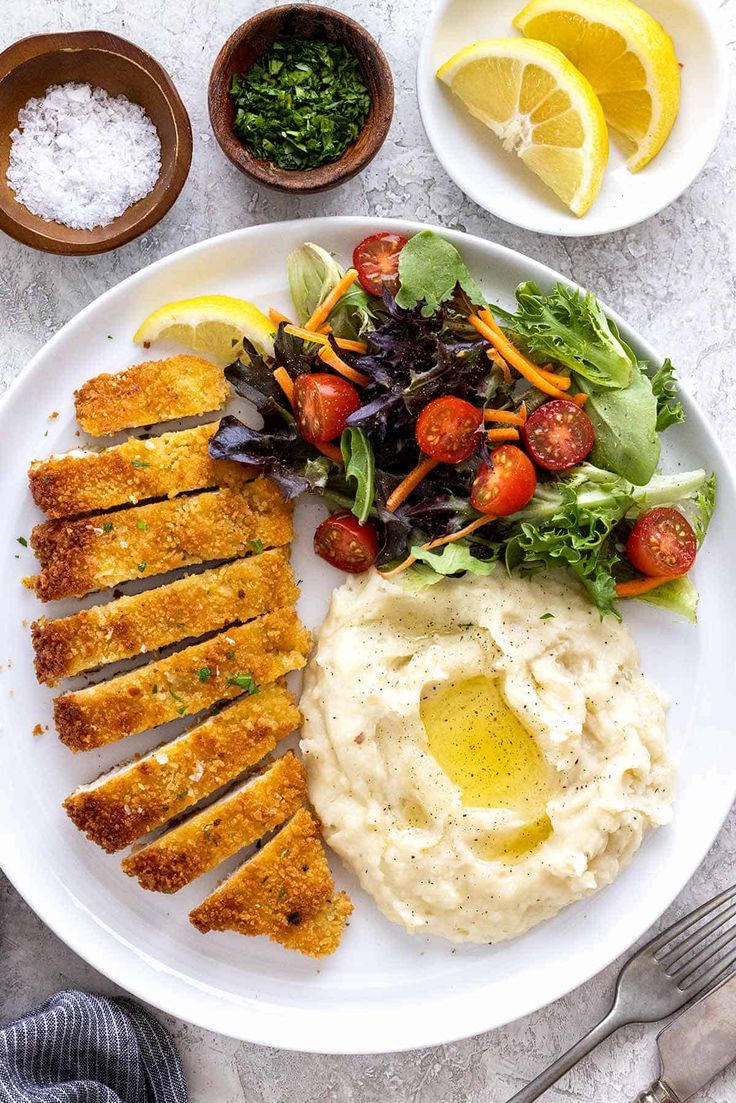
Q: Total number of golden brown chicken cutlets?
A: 8